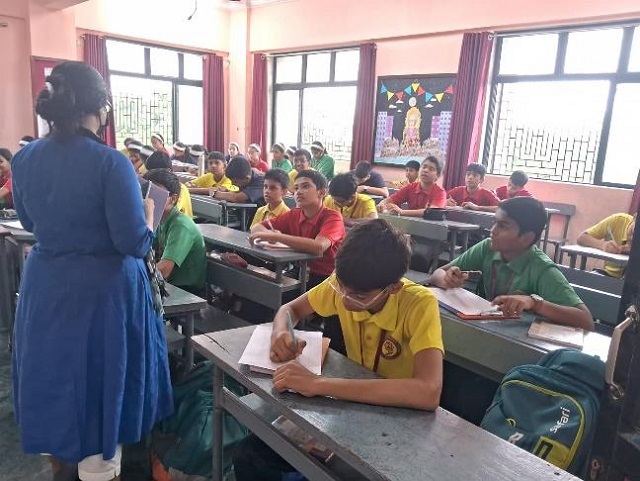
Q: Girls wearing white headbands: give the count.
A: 11